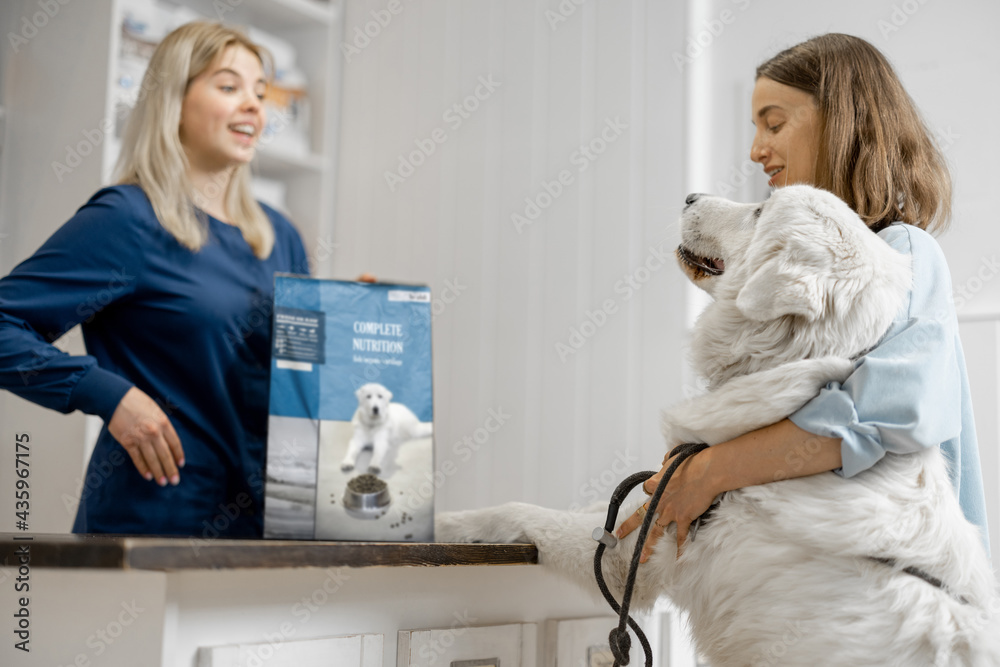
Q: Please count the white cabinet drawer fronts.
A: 3